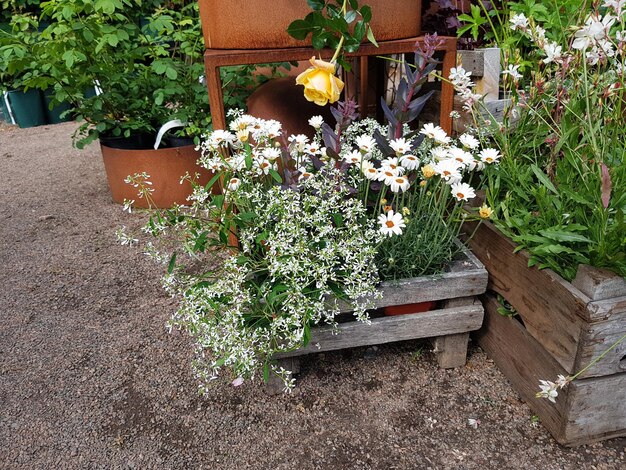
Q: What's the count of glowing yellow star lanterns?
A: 0